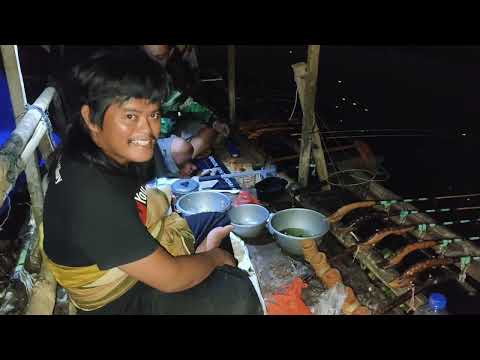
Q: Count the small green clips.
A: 5